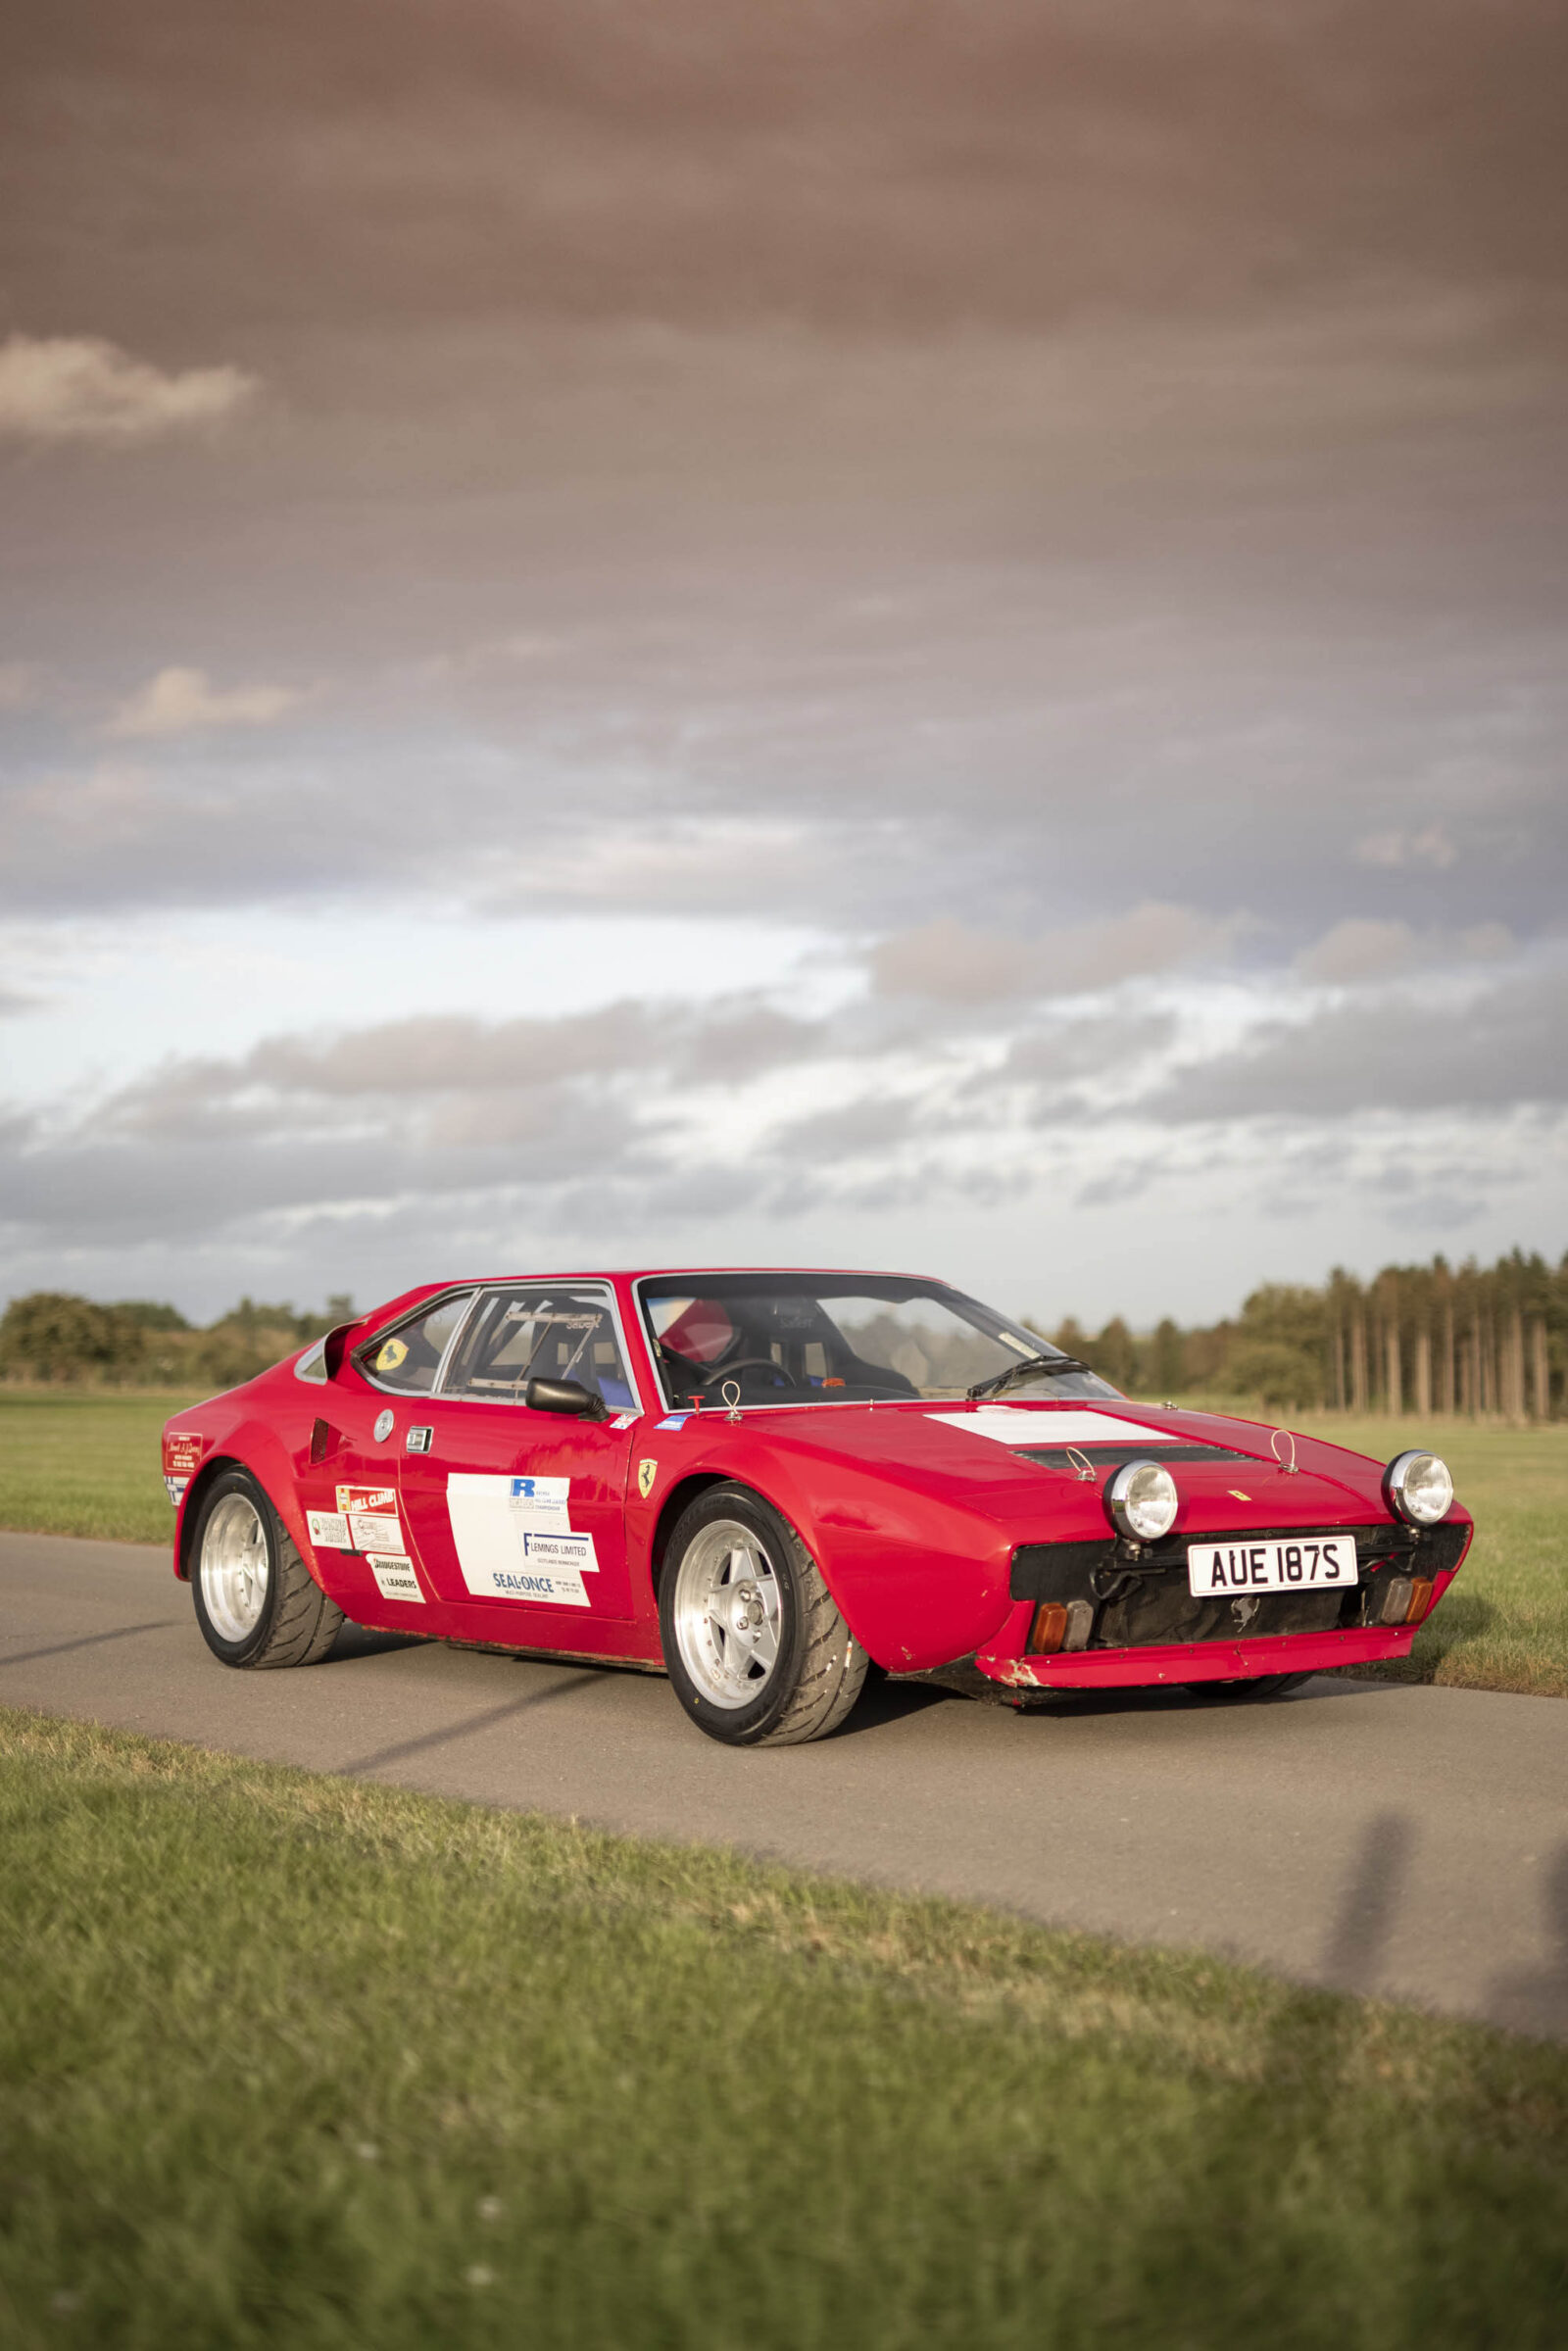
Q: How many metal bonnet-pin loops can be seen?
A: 3